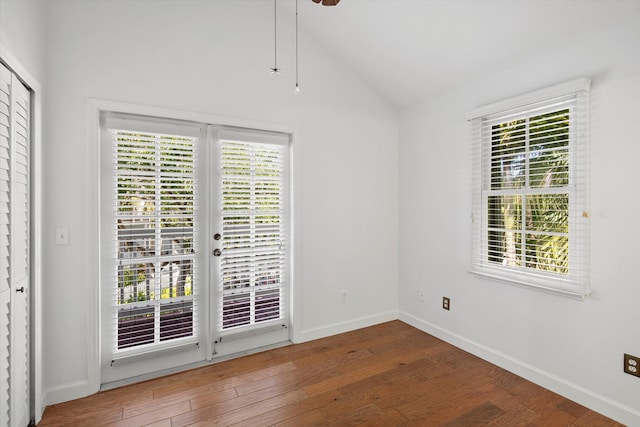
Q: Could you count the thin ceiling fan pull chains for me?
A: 2